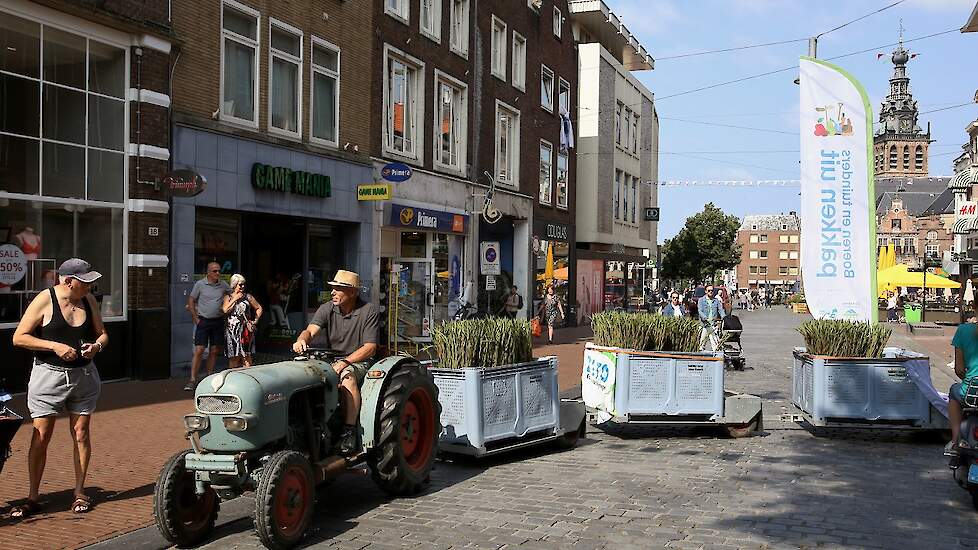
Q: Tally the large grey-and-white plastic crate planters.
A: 3